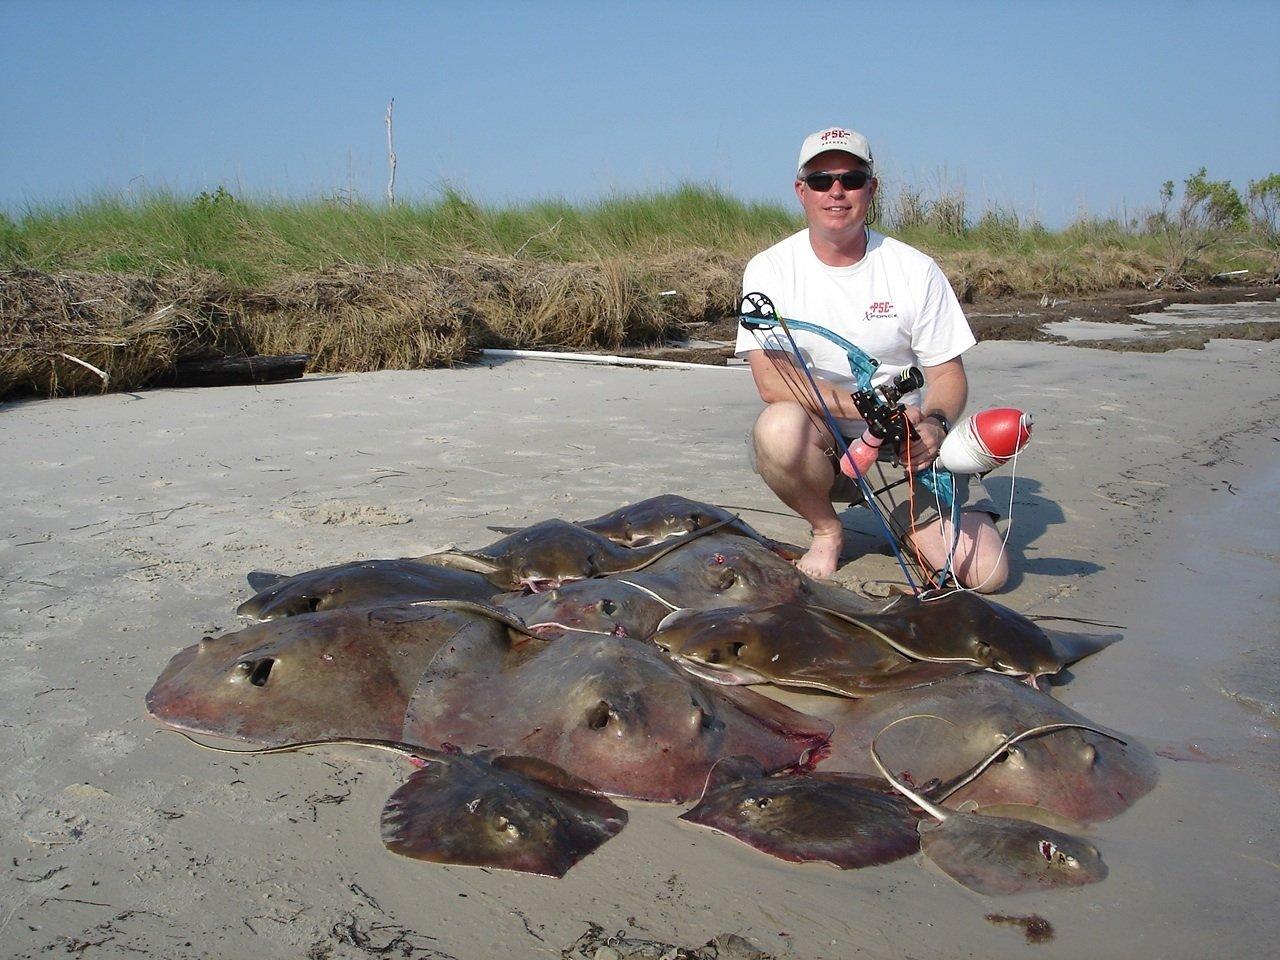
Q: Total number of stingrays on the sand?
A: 13